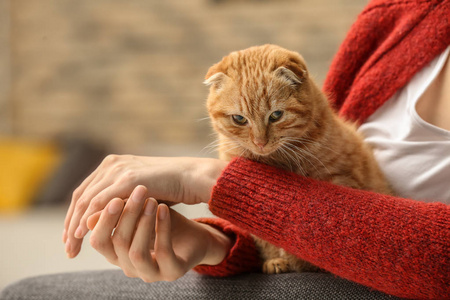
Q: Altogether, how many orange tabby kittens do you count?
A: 1